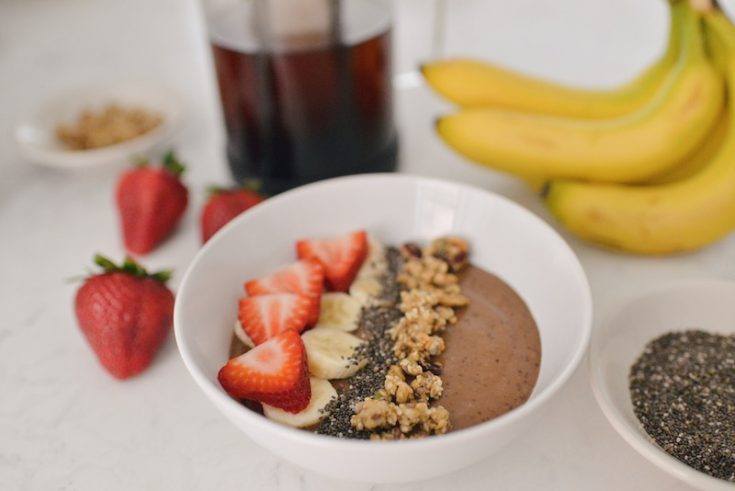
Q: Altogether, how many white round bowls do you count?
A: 3